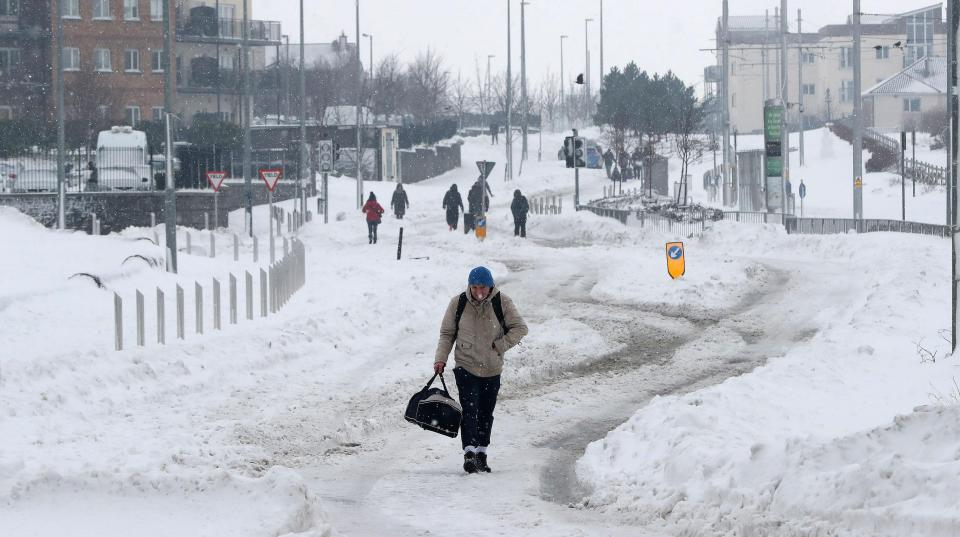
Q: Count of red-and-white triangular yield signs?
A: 2